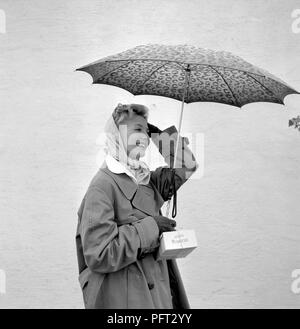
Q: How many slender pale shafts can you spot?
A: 1